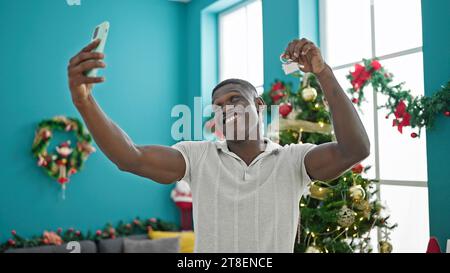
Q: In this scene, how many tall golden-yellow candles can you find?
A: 0